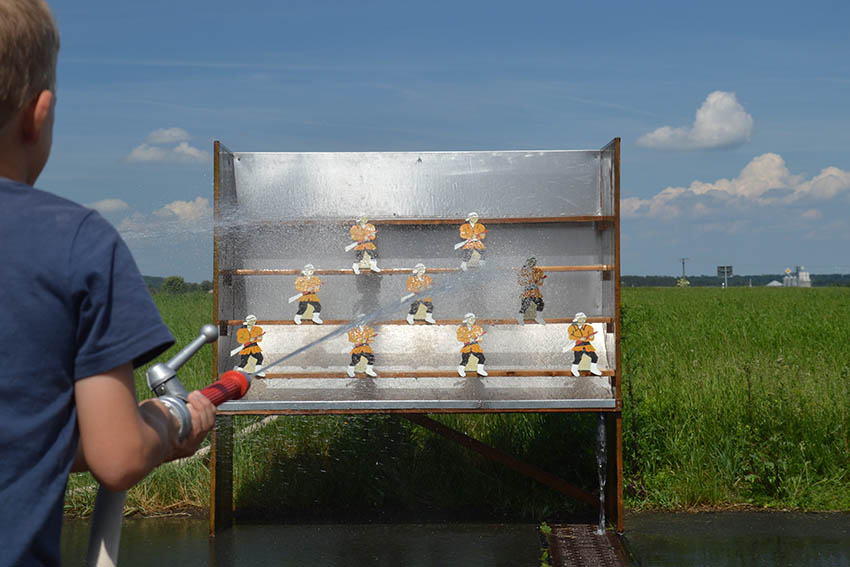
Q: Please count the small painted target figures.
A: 9